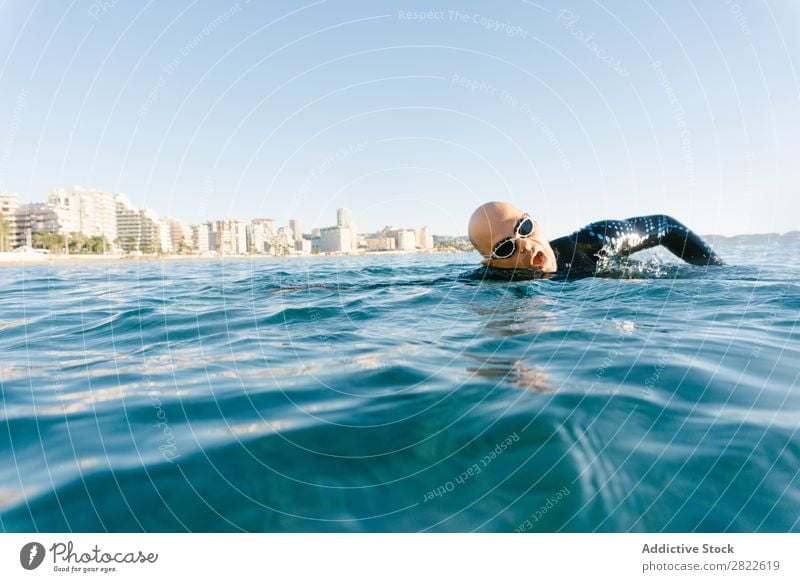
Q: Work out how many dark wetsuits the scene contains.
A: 1